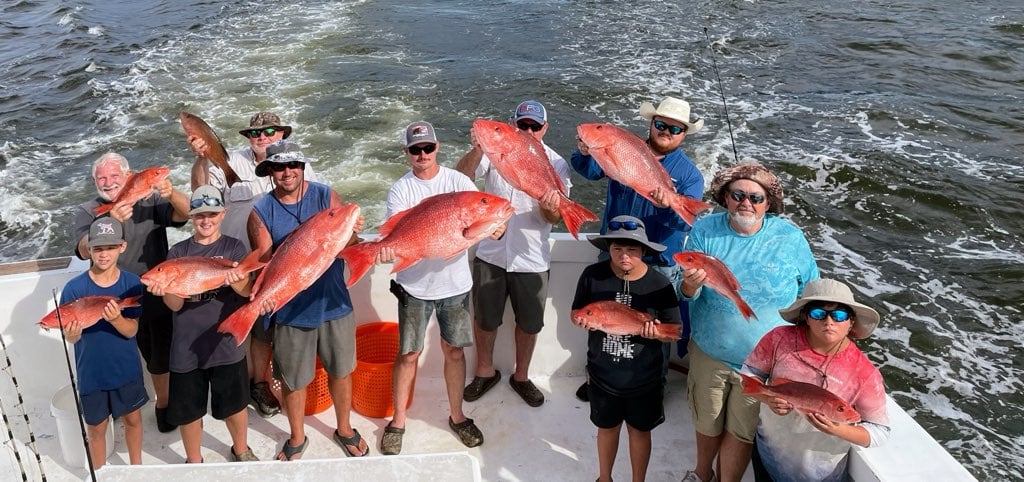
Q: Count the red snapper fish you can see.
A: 10